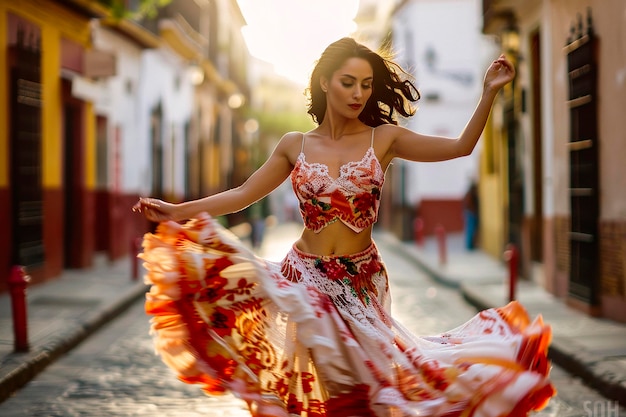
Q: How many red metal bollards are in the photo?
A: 5